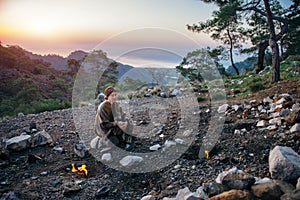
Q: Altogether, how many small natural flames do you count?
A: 2